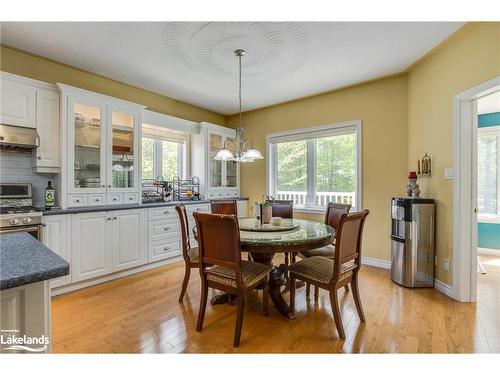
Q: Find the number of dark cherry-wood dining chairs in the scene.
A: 6